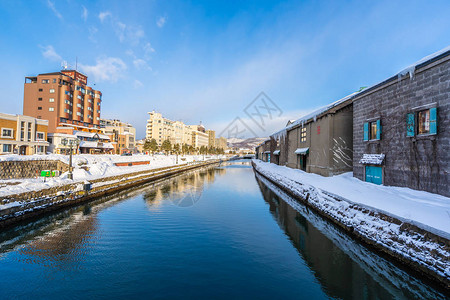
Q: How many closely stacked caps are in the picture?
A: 0